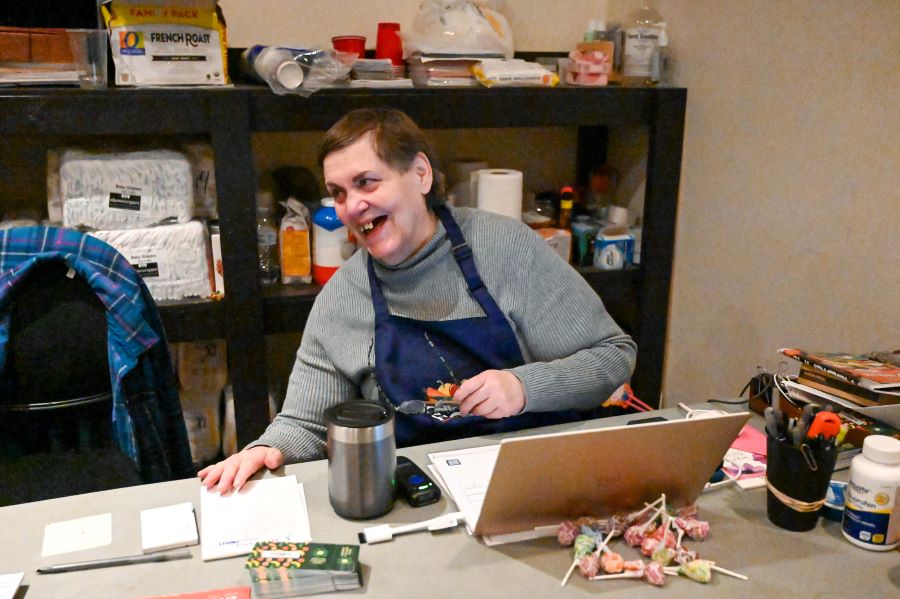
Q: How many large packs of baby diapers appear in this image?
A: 2